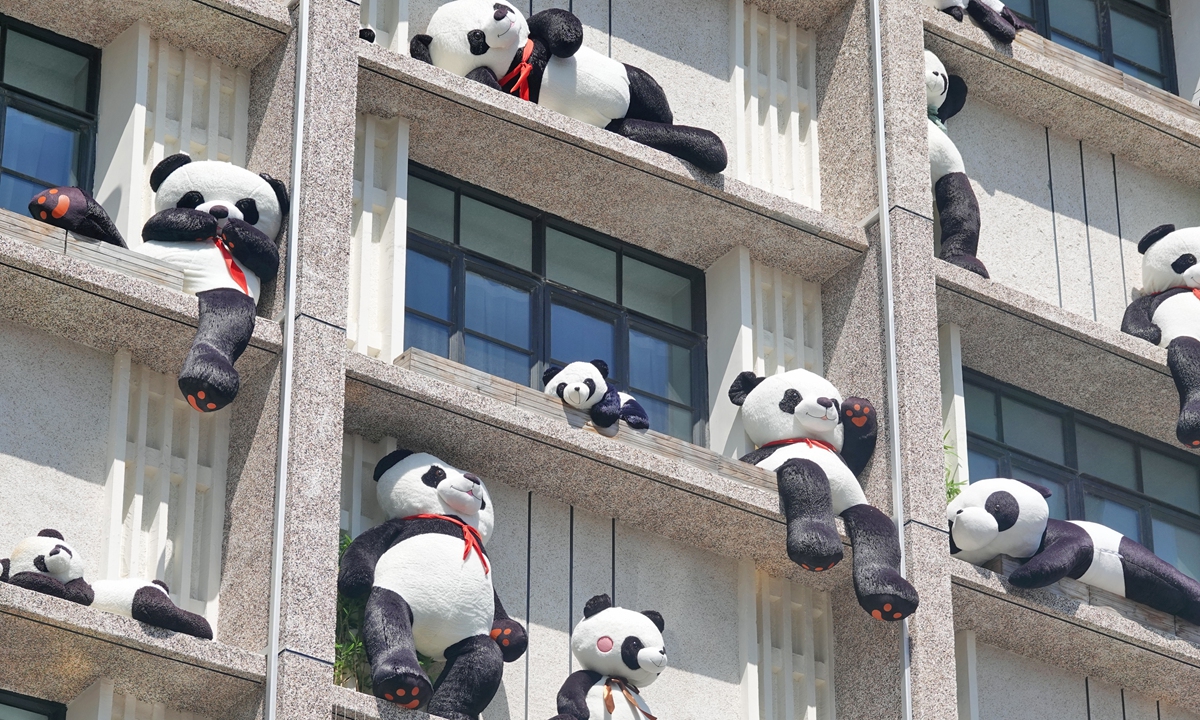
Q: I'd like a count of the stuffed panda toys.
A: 11